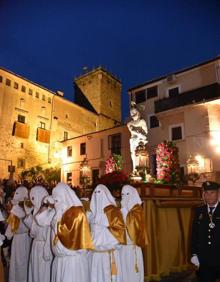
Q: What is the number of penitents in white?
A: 5